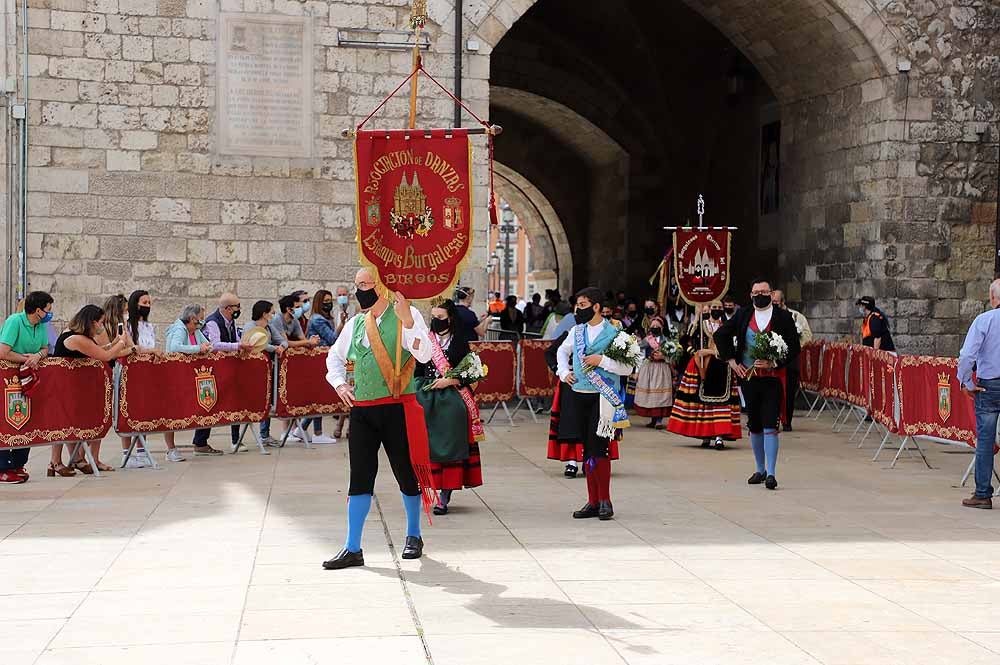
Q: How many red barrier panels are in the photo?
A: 10